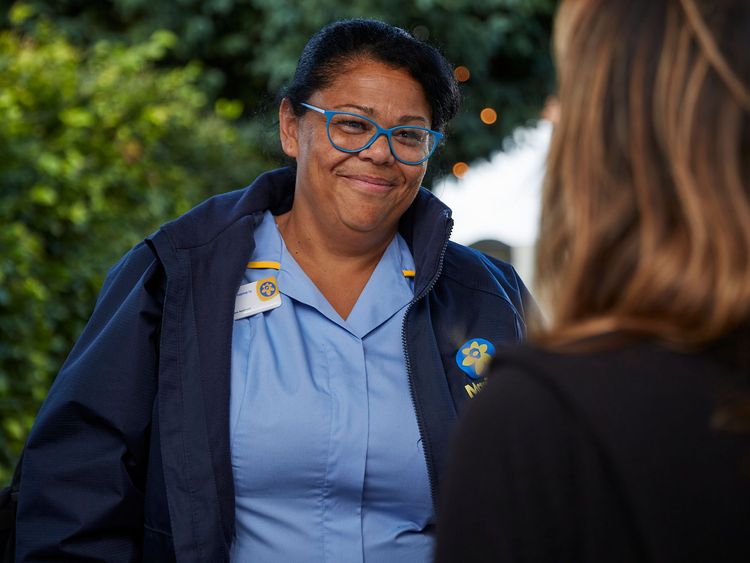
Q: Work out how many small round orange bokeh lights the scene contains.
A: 3